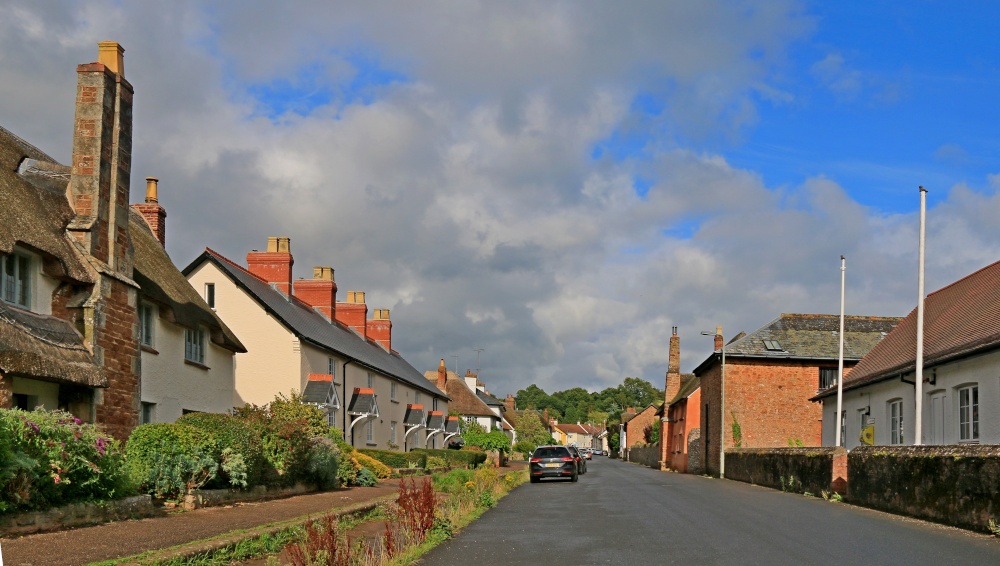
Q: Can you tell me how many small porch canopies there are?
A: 5